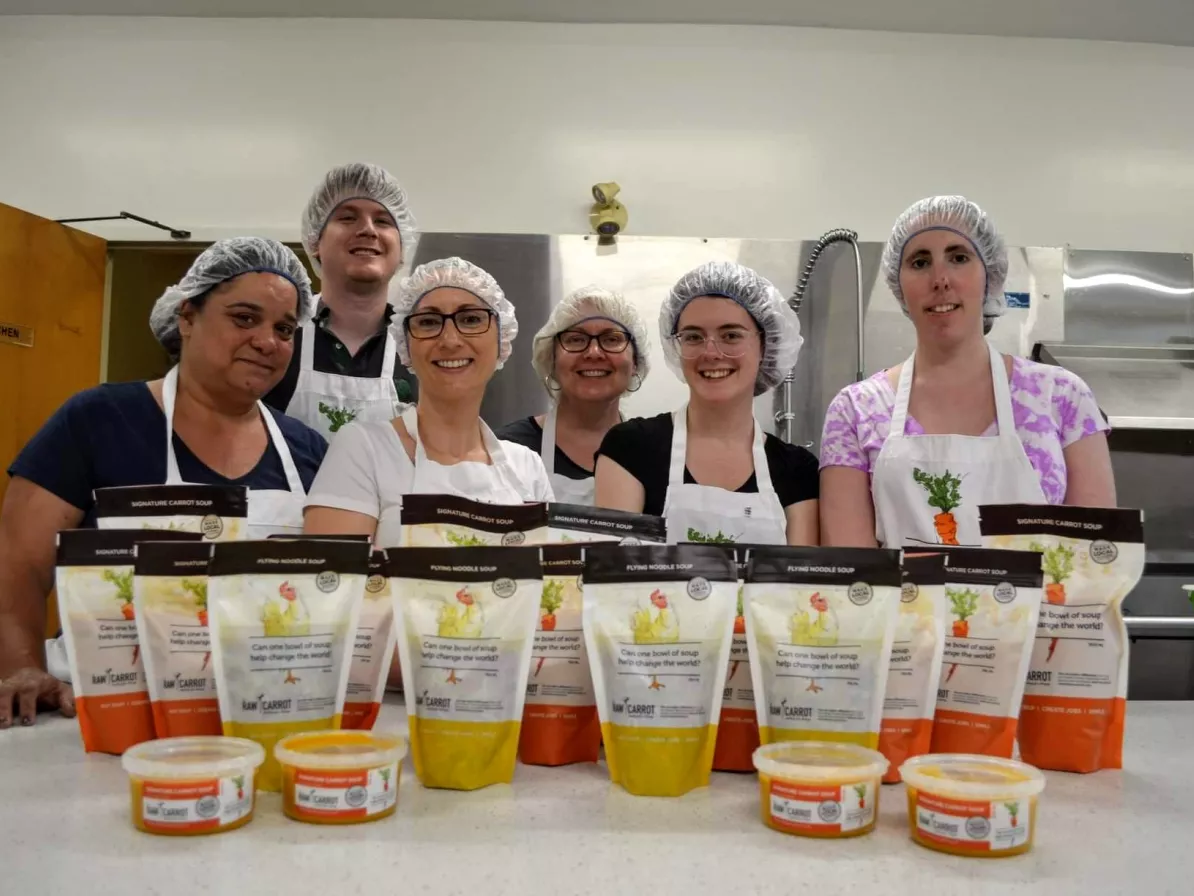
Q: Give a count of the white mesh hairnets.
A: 6